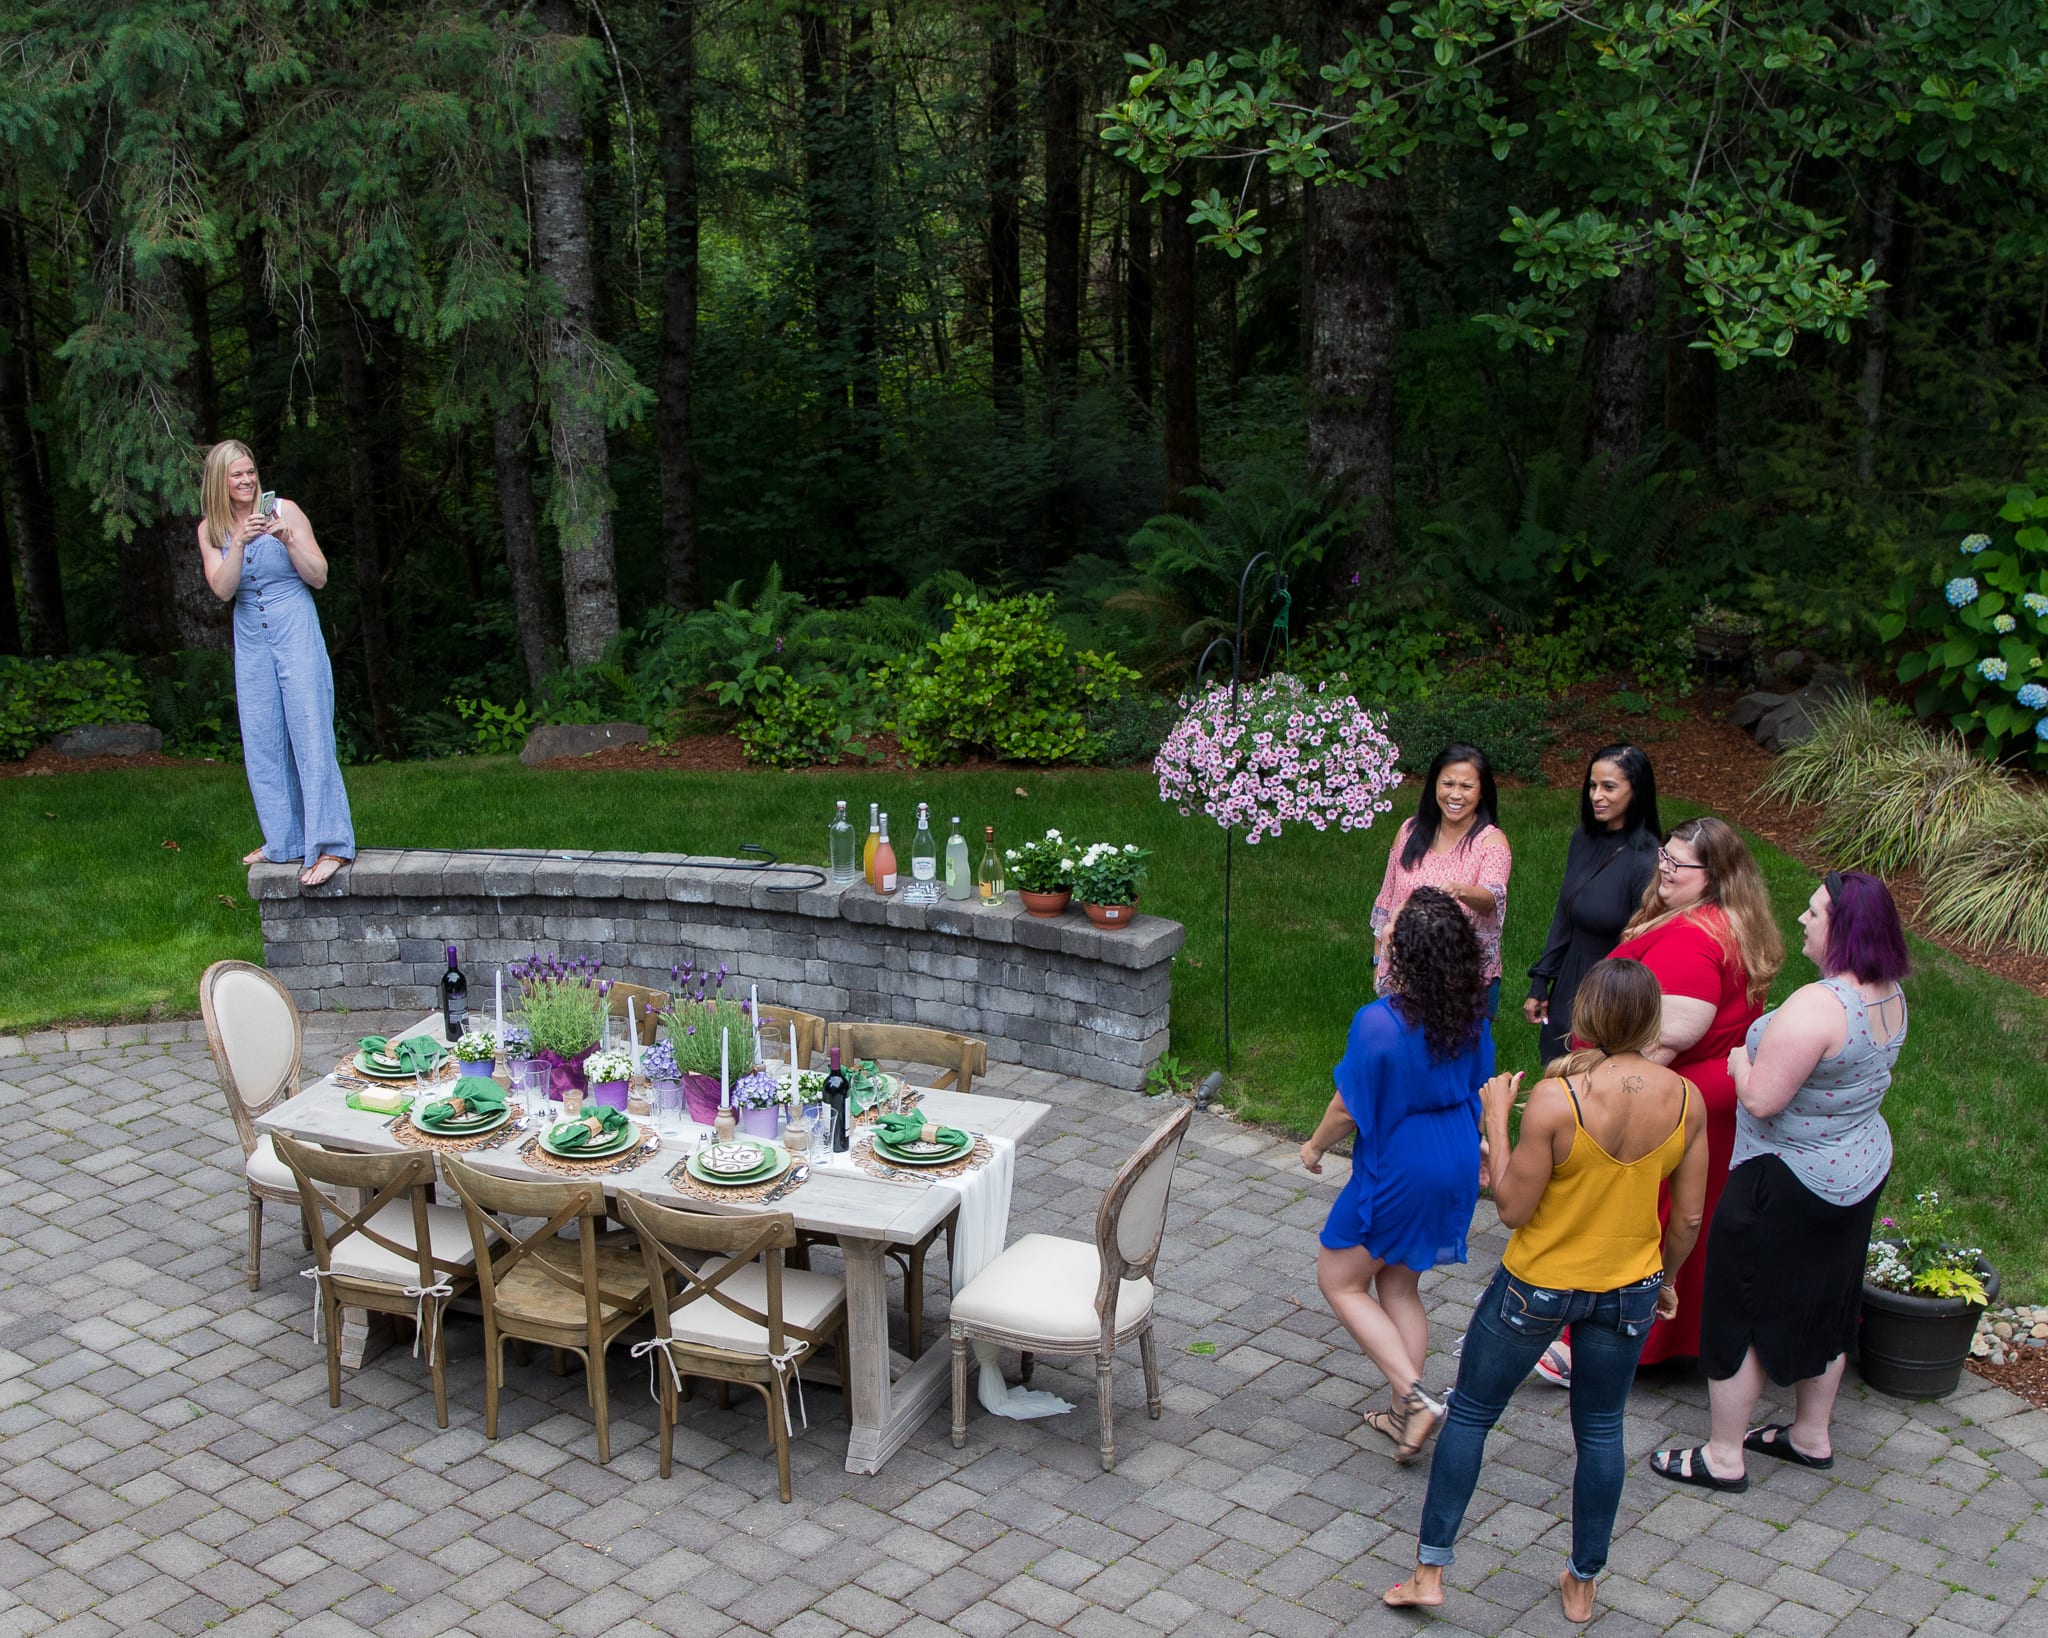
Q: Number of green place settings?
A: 6